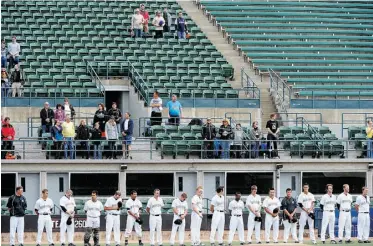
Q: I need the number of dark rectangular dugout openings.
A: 5